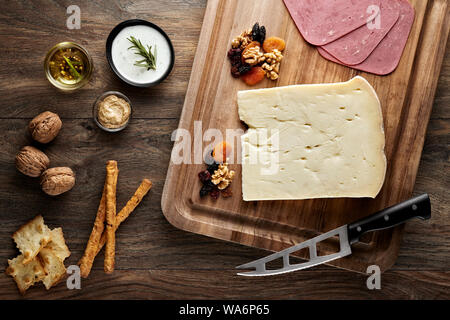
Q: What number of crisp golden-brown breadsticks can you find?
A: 3